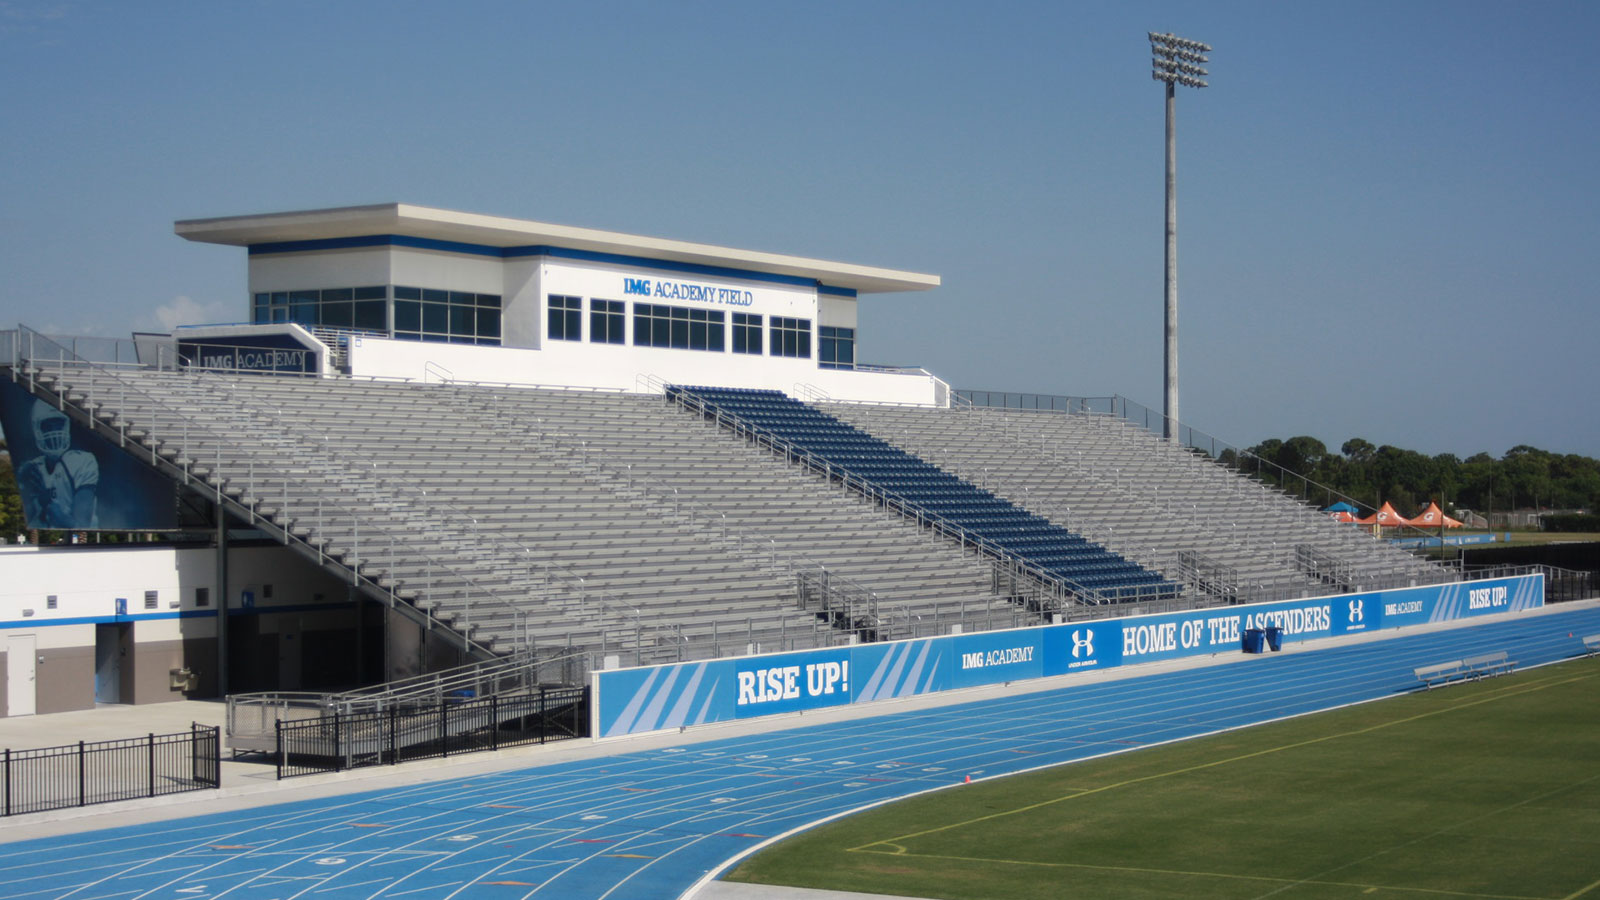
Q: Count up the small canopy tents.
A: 4